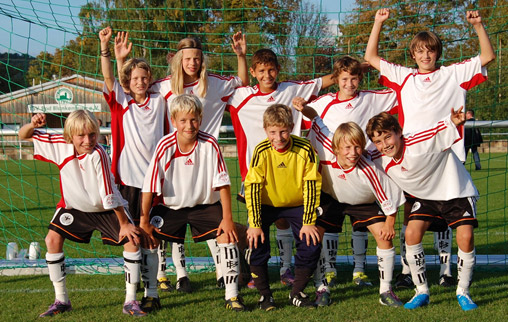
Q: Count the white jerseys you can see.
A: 9